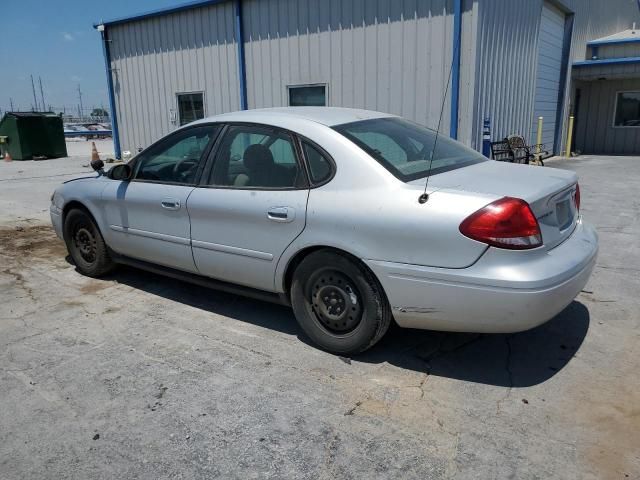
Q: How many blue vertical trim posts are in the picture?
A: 3